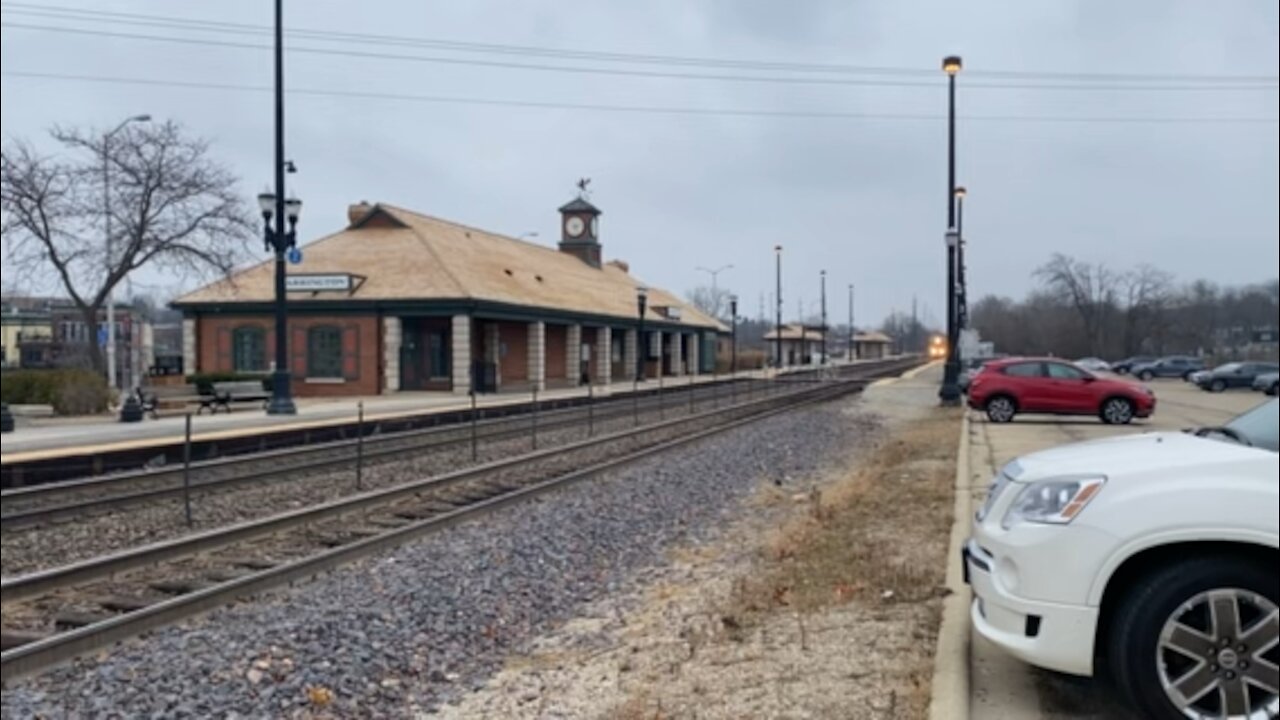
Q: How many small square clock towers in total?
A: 1